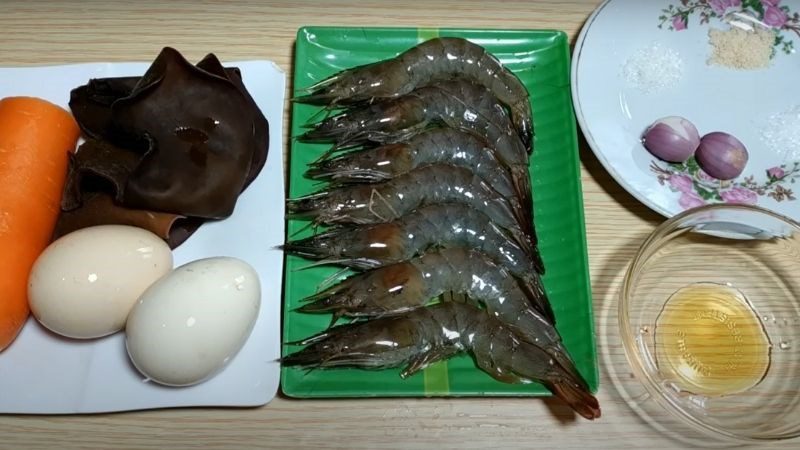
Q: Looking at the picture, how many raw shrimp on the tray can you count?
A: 7